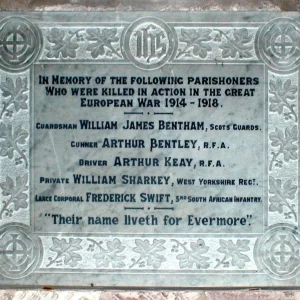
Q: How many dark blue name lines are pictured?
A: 5